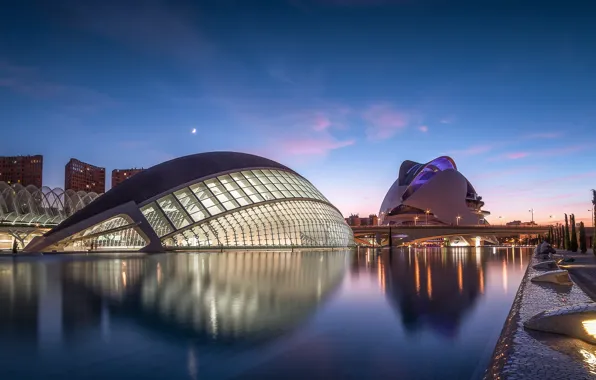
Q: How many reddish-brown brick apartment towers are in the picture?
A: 3